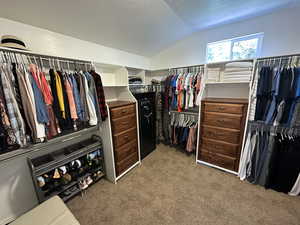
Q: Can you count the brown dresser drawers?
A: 10